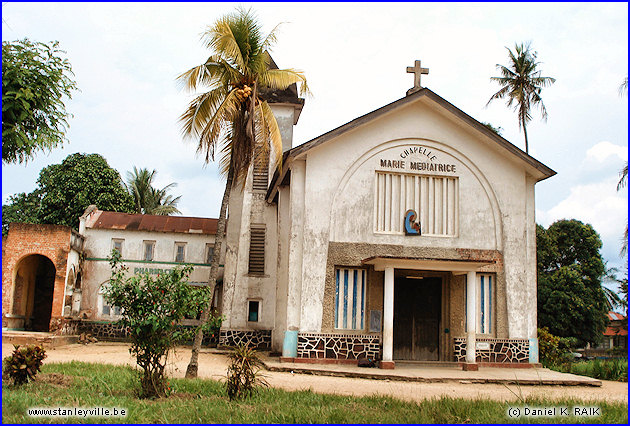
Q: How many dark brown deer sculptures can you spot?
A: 0